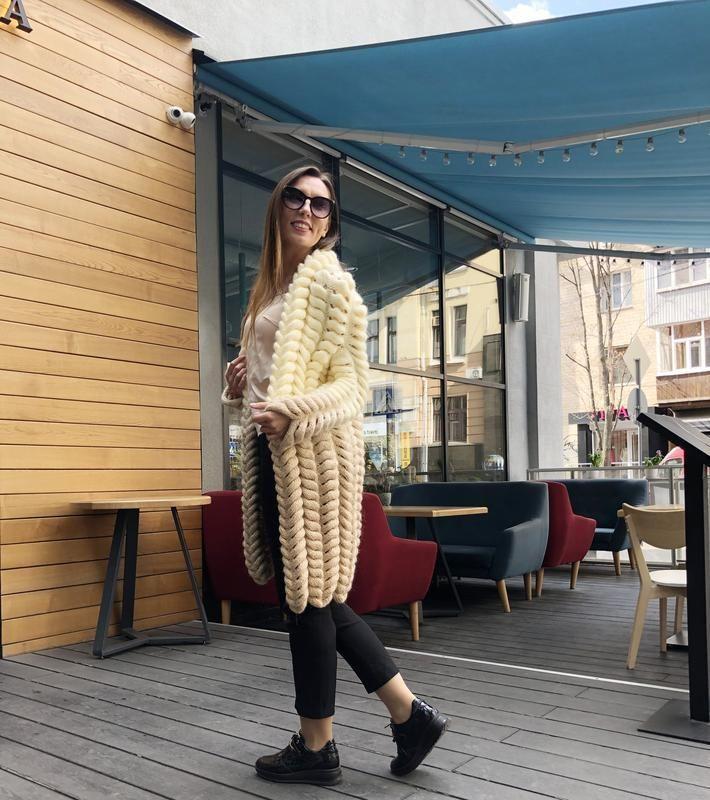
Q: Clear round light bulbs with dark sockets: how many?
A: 12